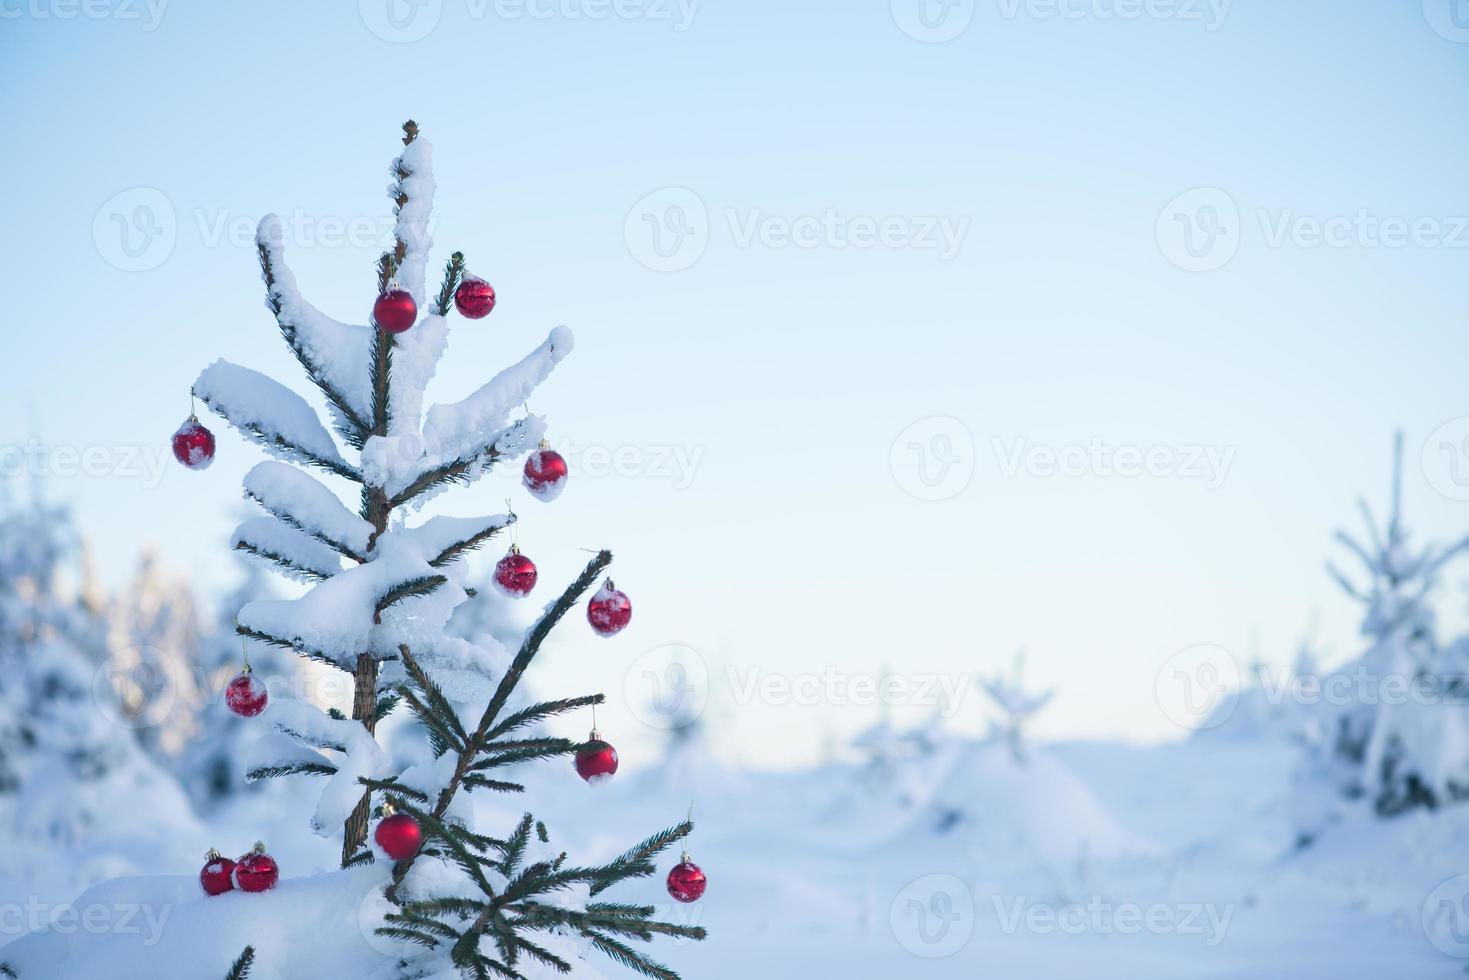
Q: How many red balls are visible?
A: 12